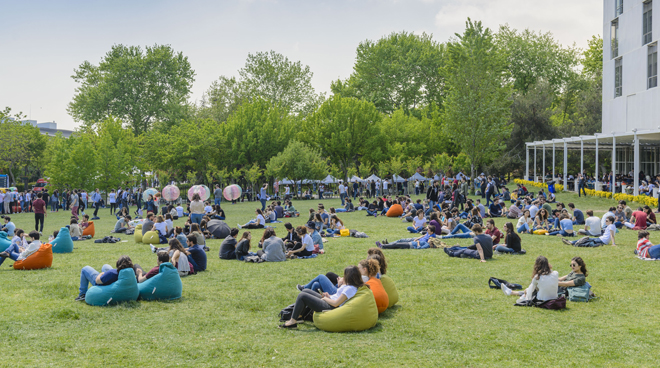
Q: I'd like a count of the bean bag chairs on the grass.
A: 12